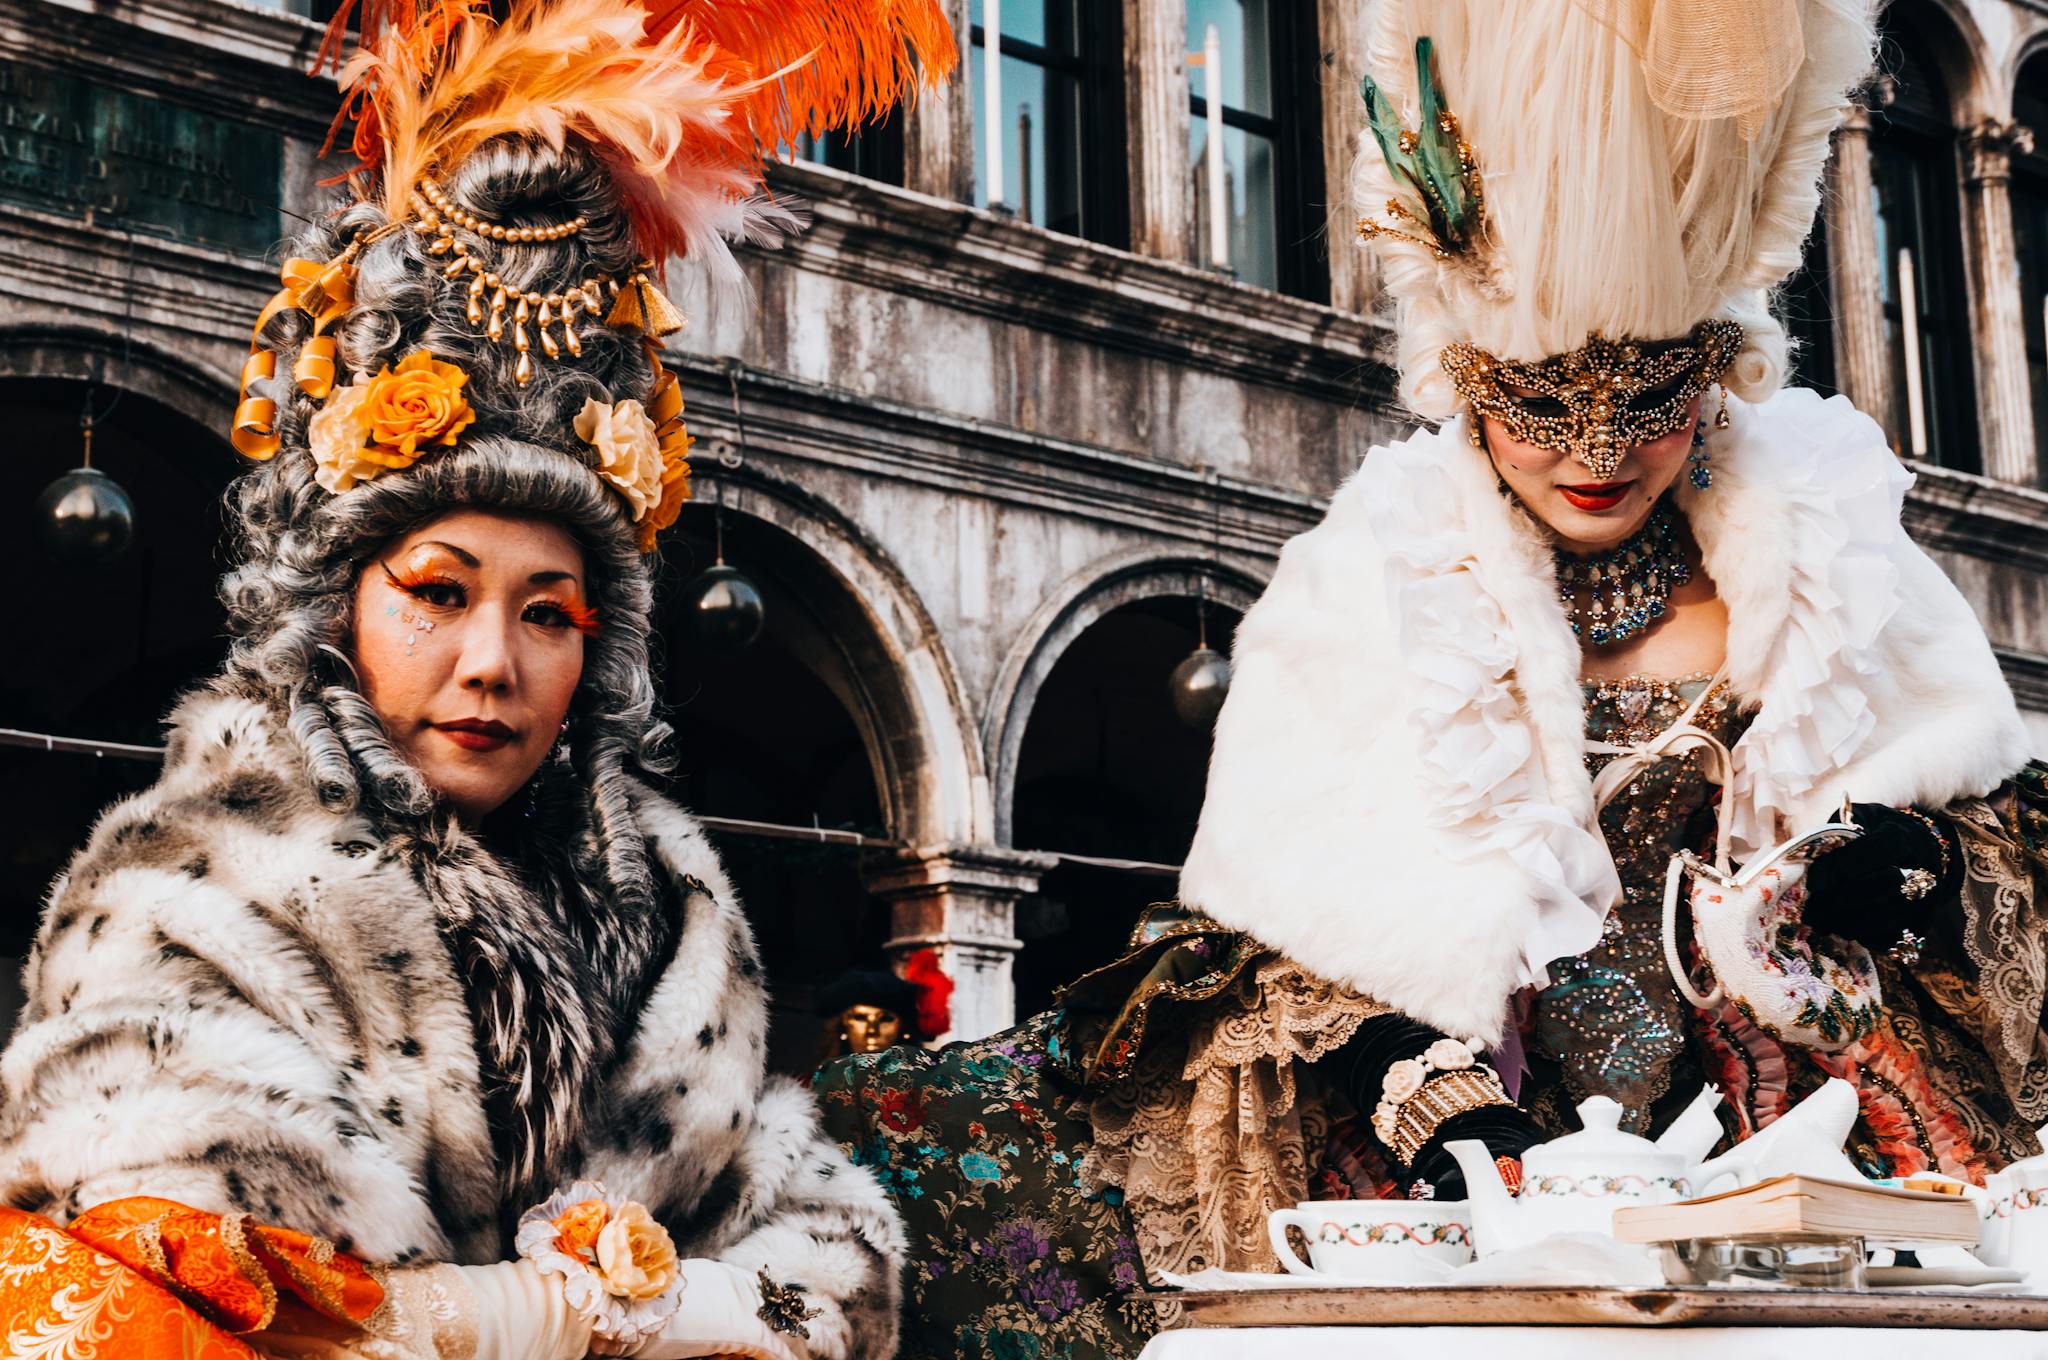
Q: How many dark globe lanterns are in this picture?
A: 3